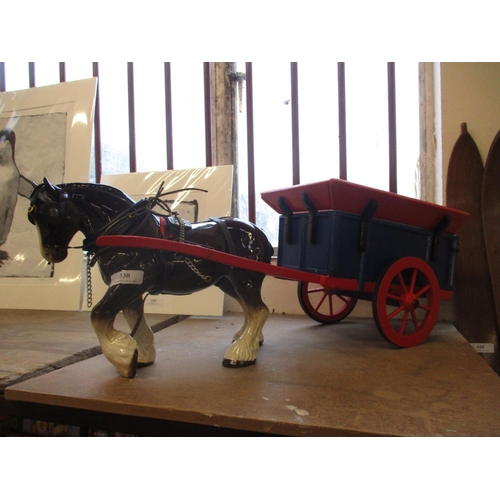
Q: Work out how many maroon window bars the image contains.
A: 11